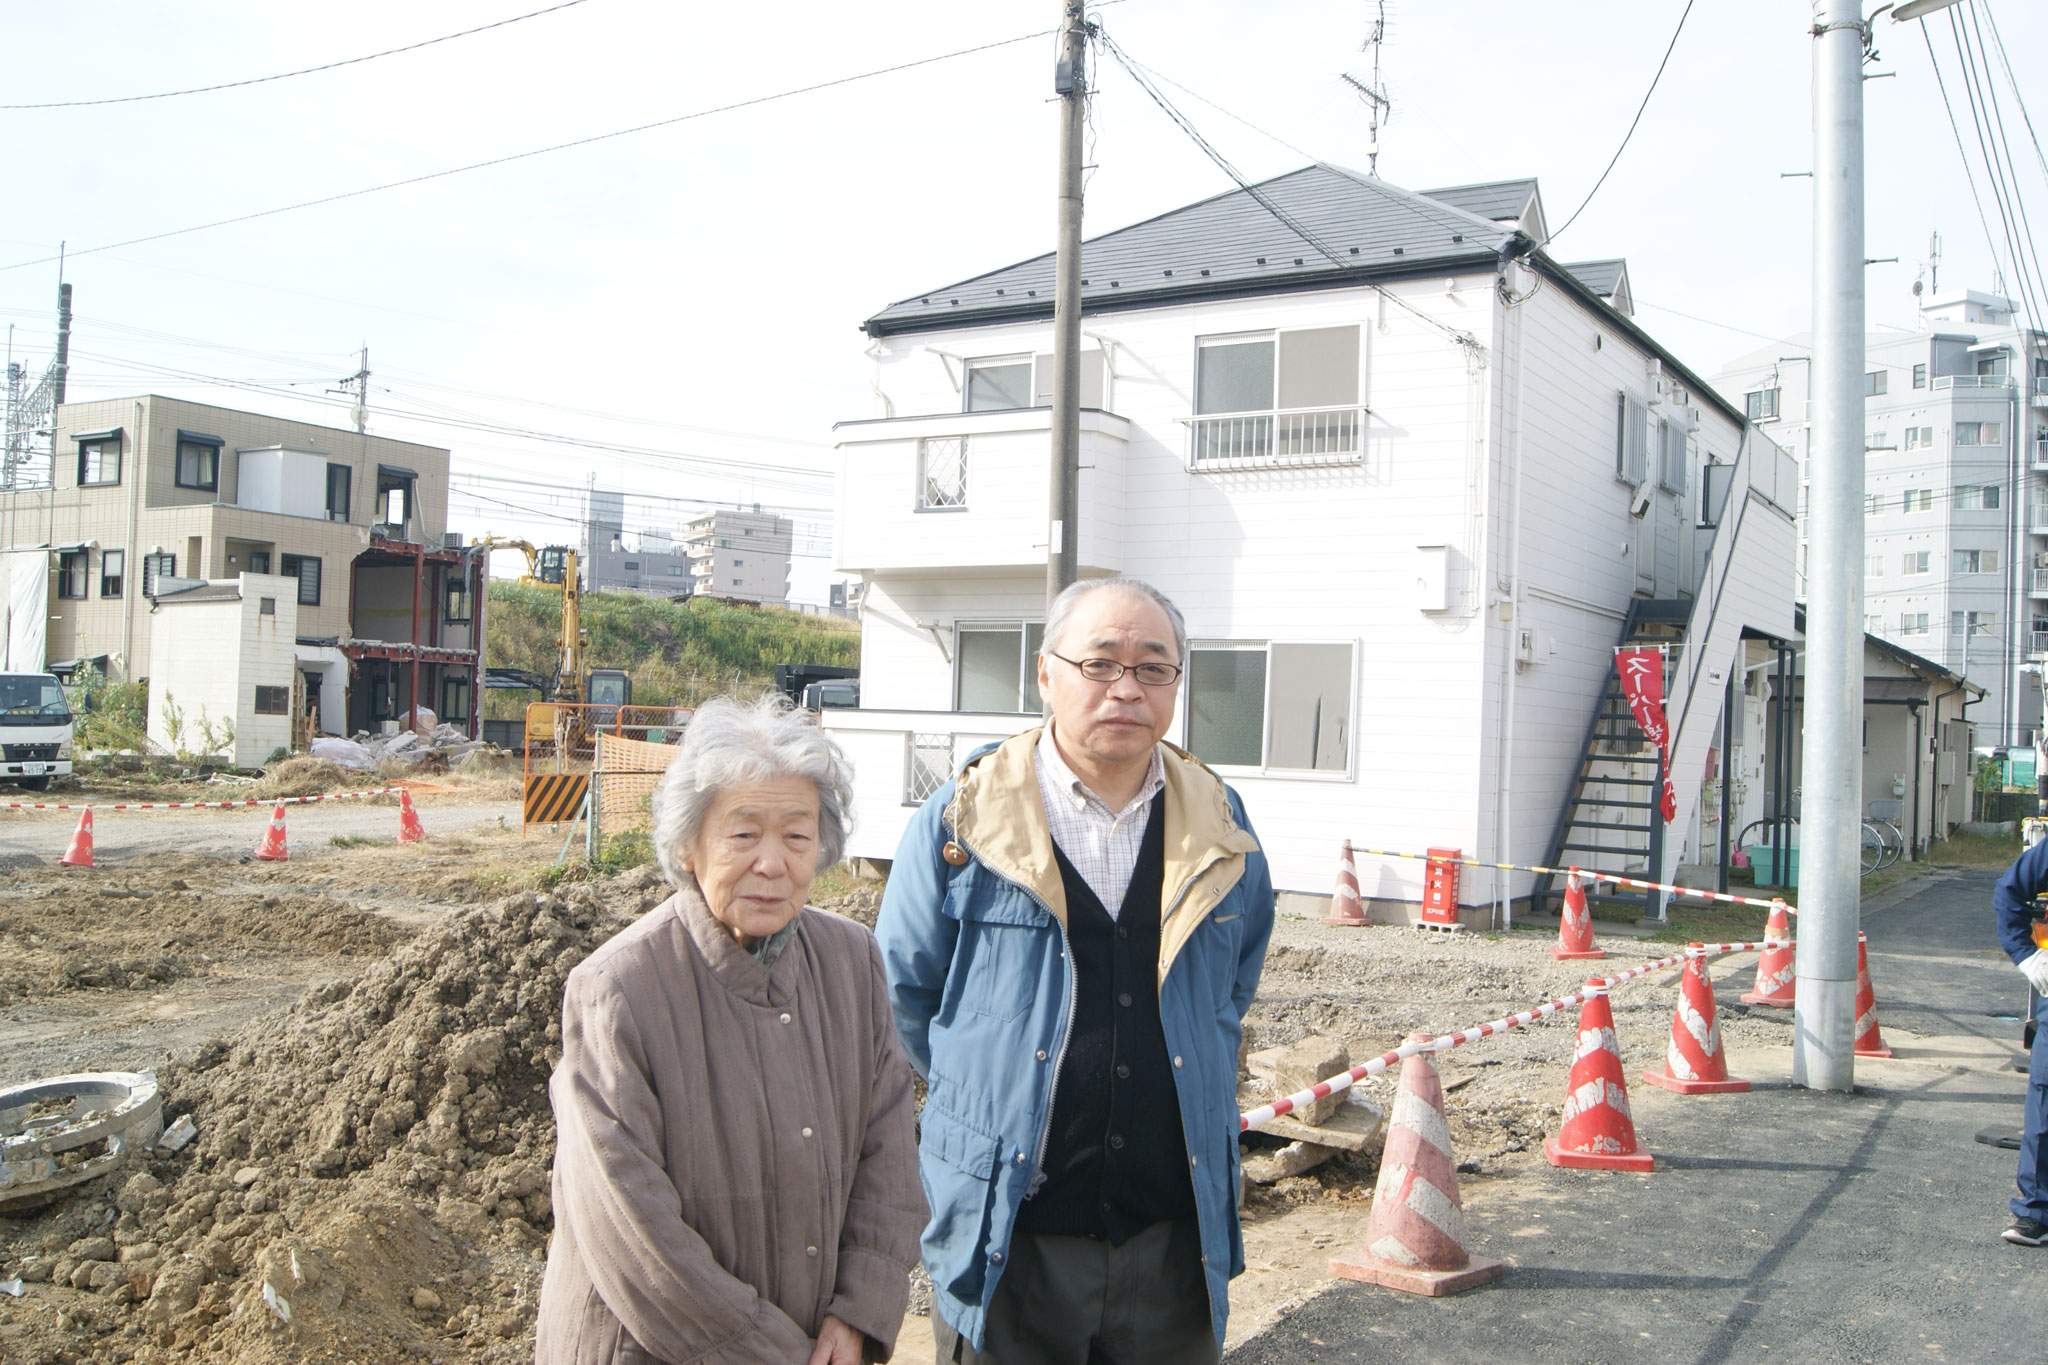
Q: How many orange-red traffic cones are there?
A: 10